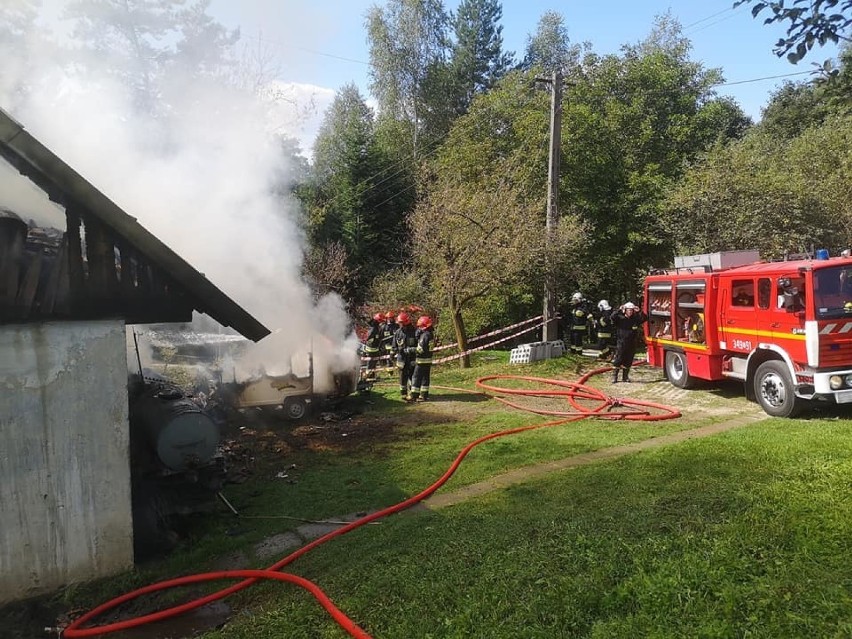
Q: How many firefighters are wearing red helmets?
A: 4